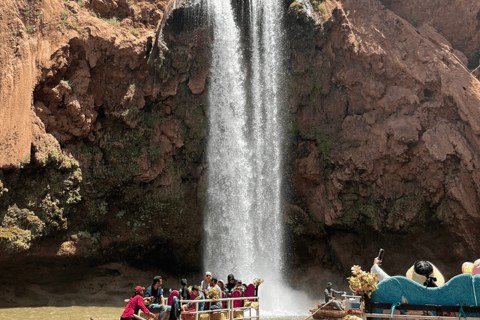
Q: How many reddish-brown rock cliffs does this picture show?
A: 2